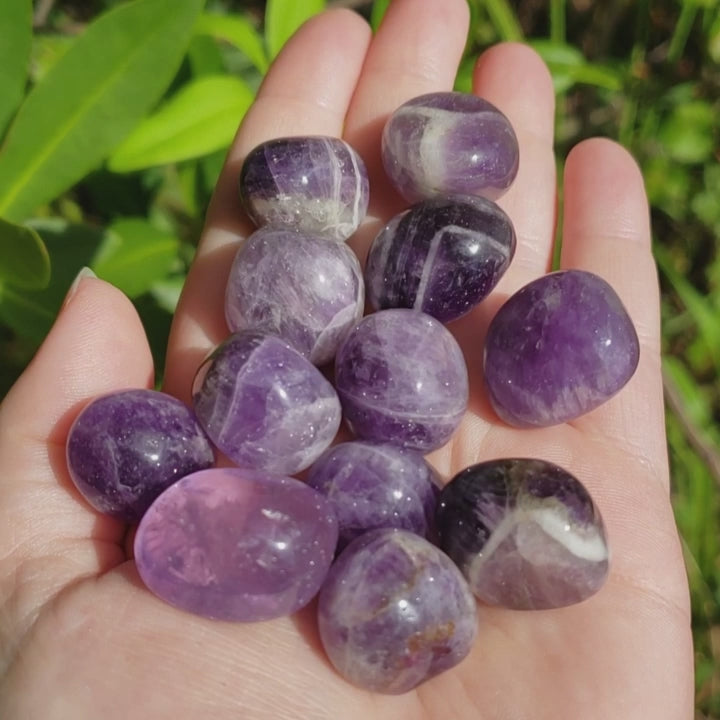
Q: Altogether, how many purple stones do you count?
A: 12